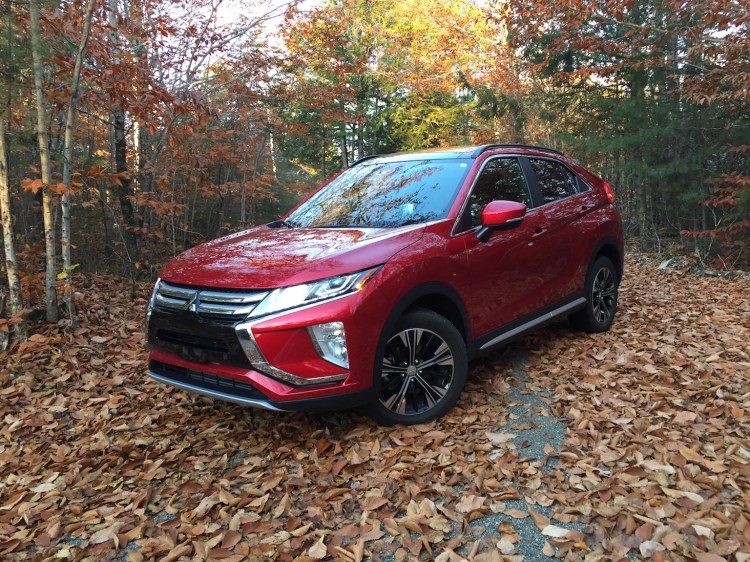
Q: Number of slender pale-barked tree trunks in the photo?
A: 3